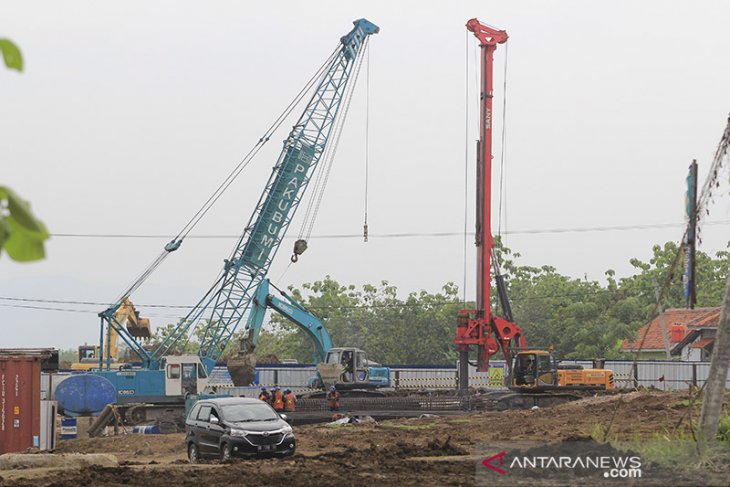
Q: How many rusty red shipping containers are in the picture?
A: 1